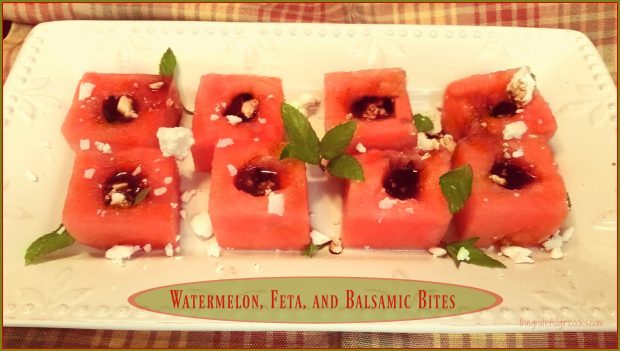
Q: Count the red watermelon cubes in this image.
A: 8